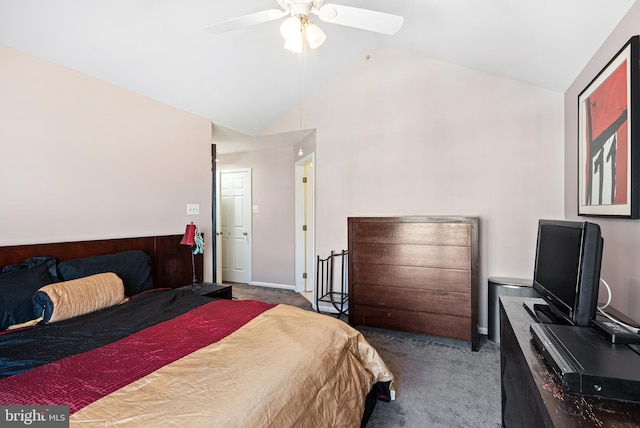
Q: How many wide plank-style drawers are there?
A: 5